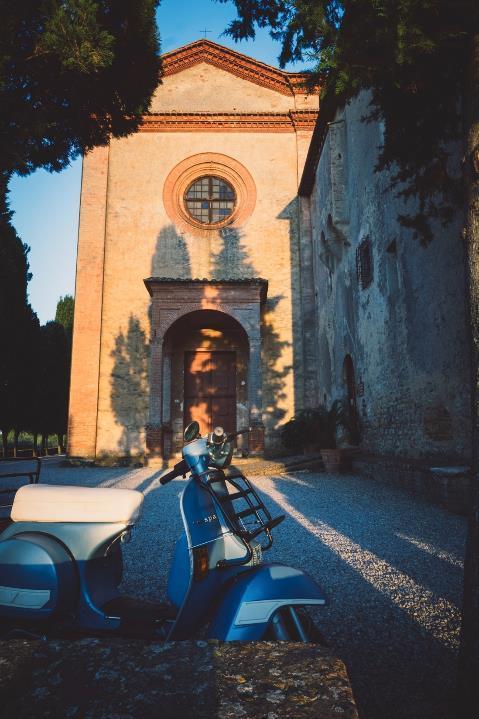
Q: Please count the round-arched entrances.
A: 2